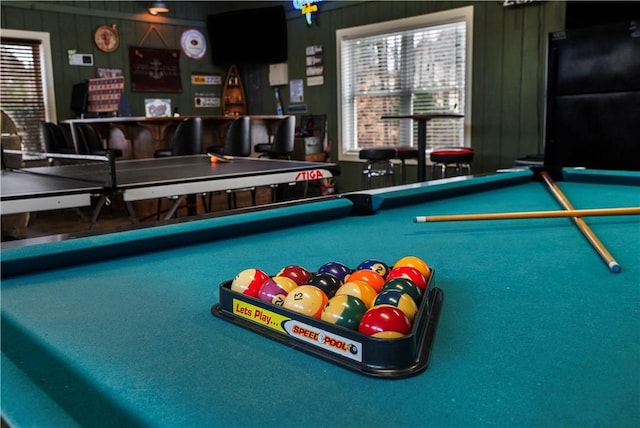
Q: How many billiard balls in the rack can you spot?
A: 15